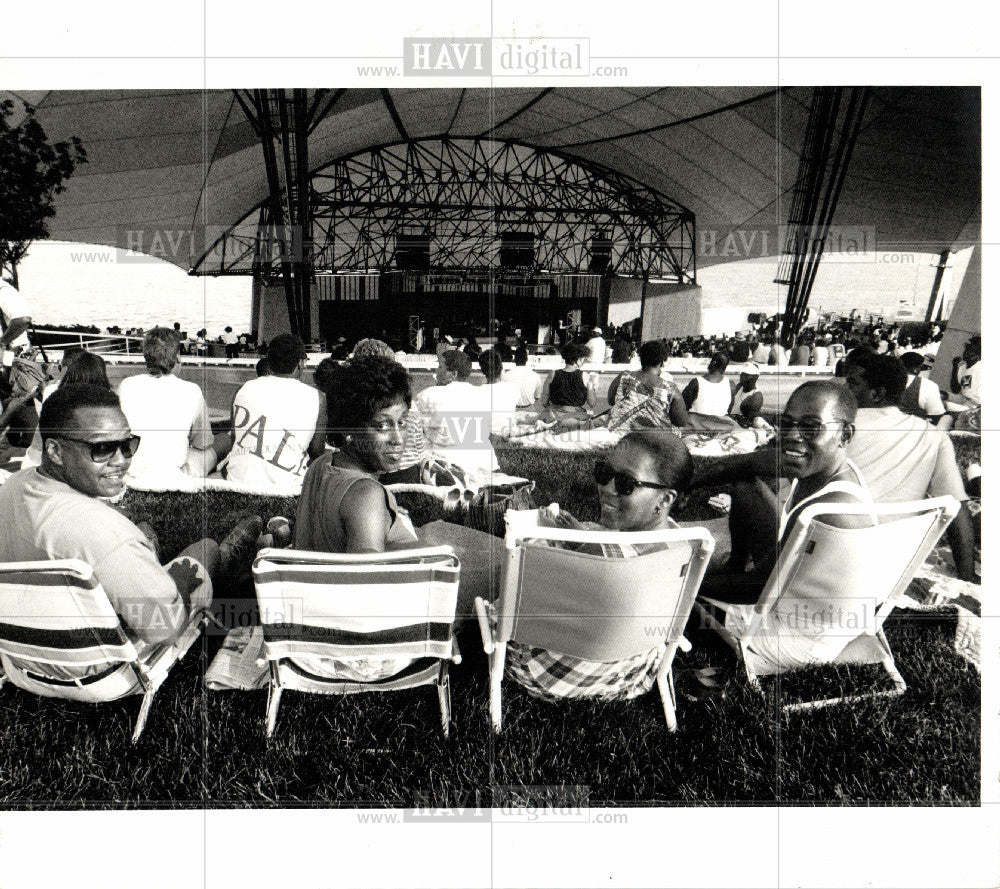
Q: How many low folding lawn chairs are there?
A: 4